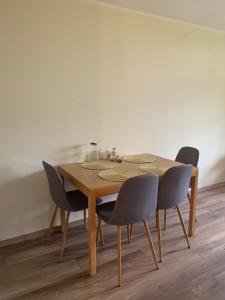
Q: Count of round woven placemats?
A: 4